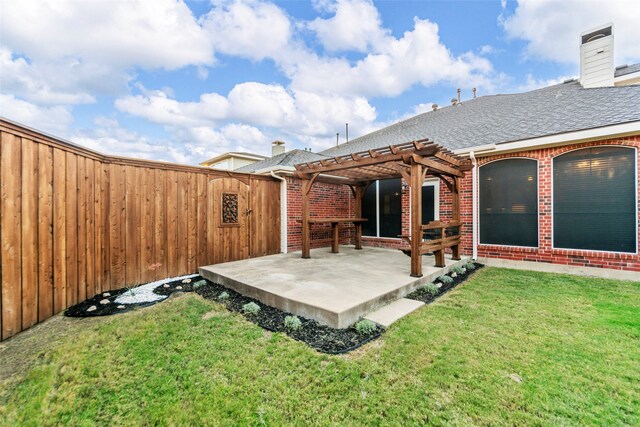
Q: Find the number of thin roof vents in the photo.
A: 4